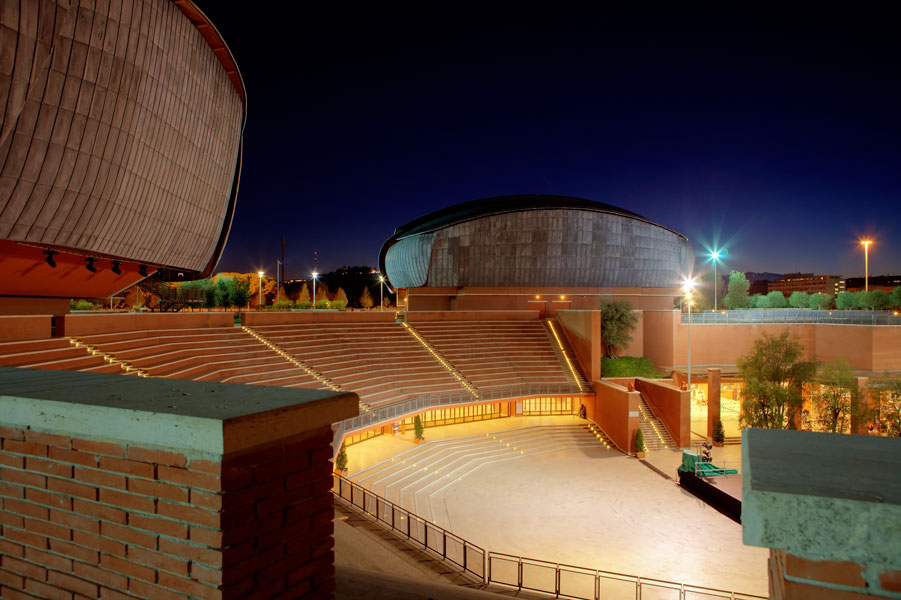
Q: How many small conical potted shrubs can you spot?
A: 4